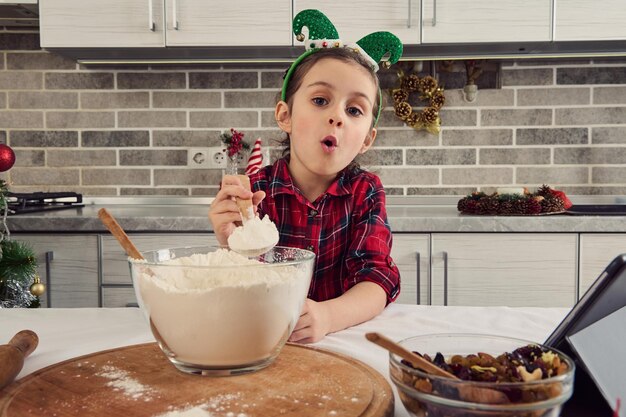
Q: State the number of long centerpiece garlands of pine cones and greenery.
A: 1